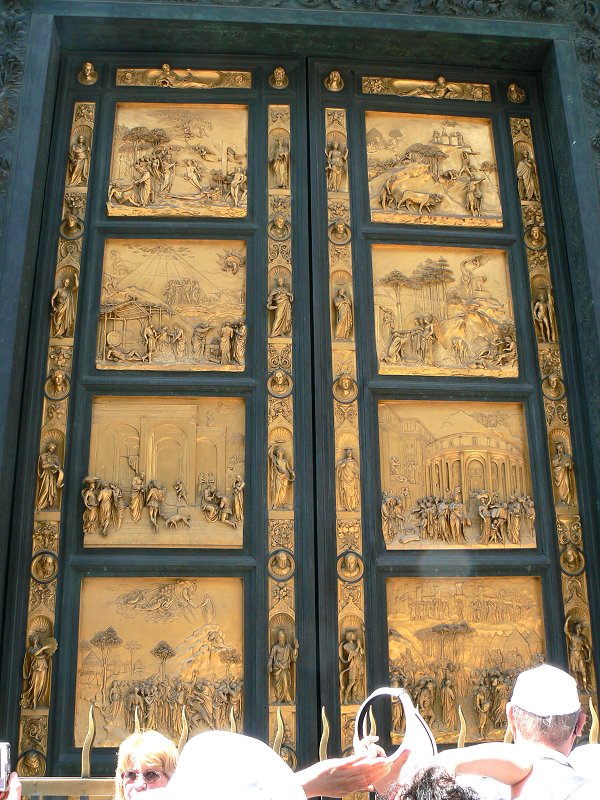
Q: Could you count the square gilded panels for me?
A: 8